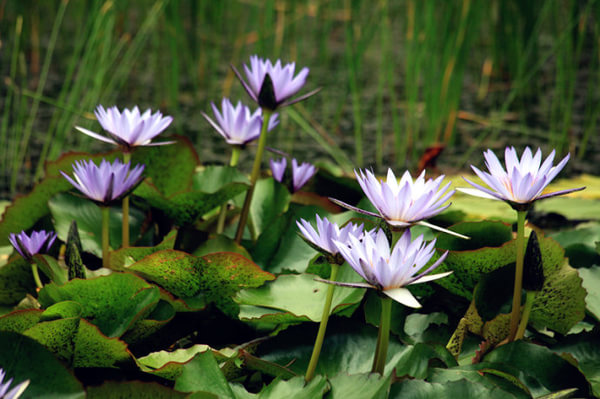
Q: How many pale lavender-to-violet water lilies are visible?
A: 11